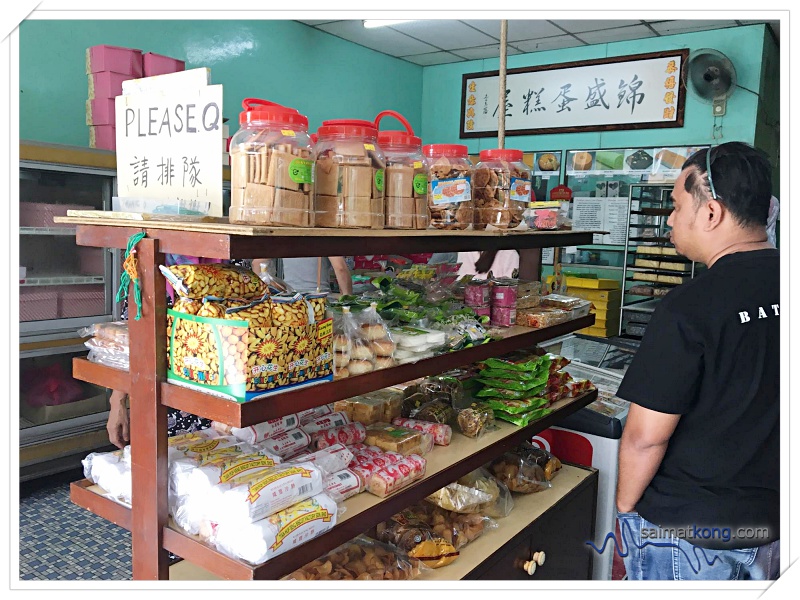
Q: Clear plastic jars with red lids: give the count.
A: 5